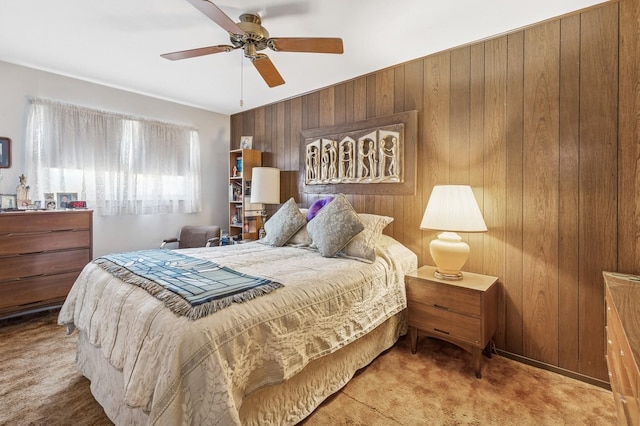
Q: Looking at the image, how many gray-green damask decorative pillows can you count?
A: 2